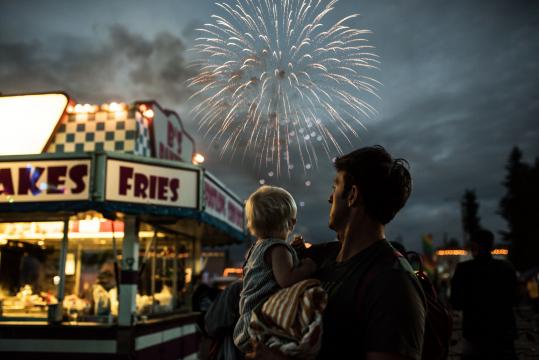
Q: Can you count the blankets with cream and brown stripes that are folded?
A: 1